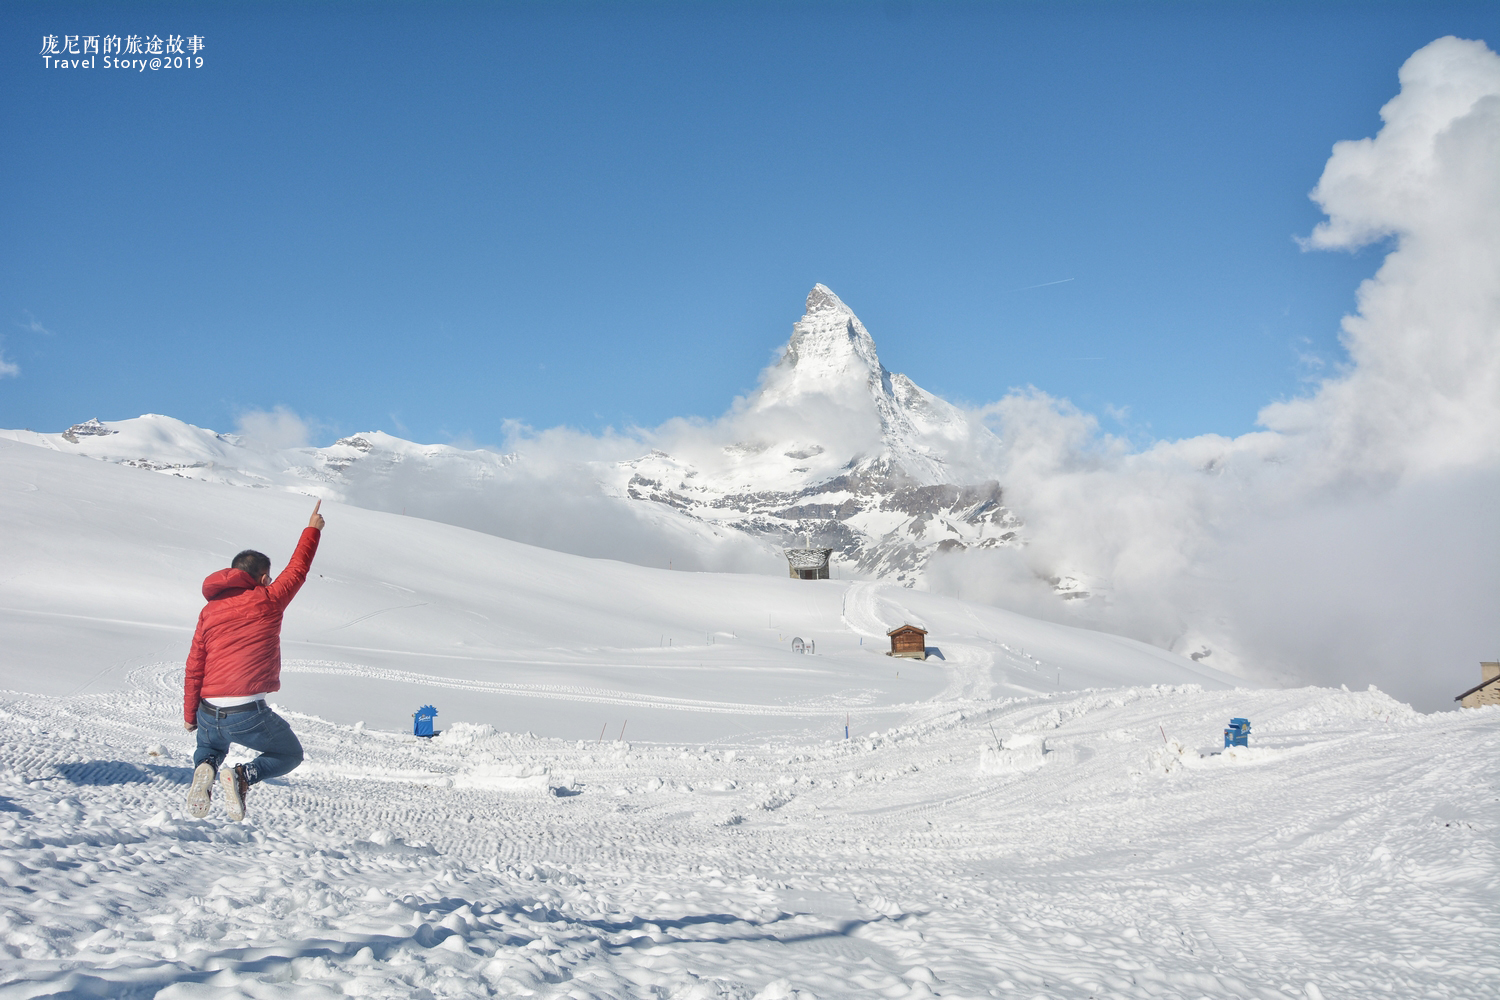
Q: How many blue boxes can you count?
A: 2